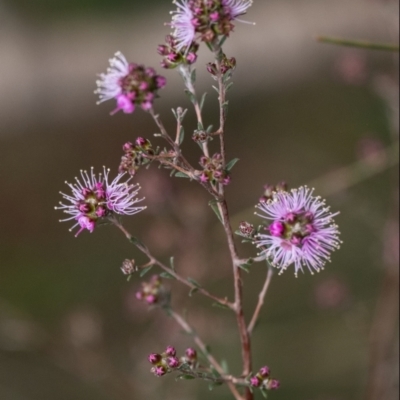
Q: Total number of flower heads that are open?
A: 4